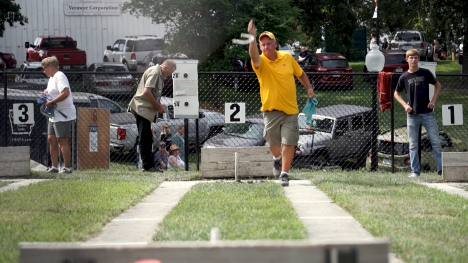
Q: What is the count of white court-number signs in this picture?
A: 3